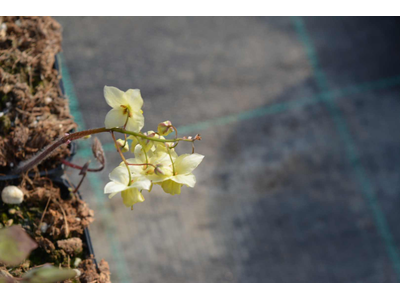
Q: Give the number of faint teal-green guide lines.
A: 3